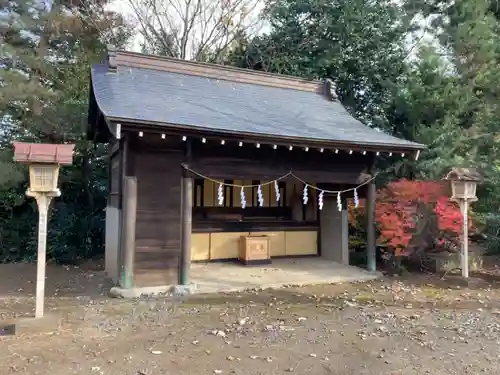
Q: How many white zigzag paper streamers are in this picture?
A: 8